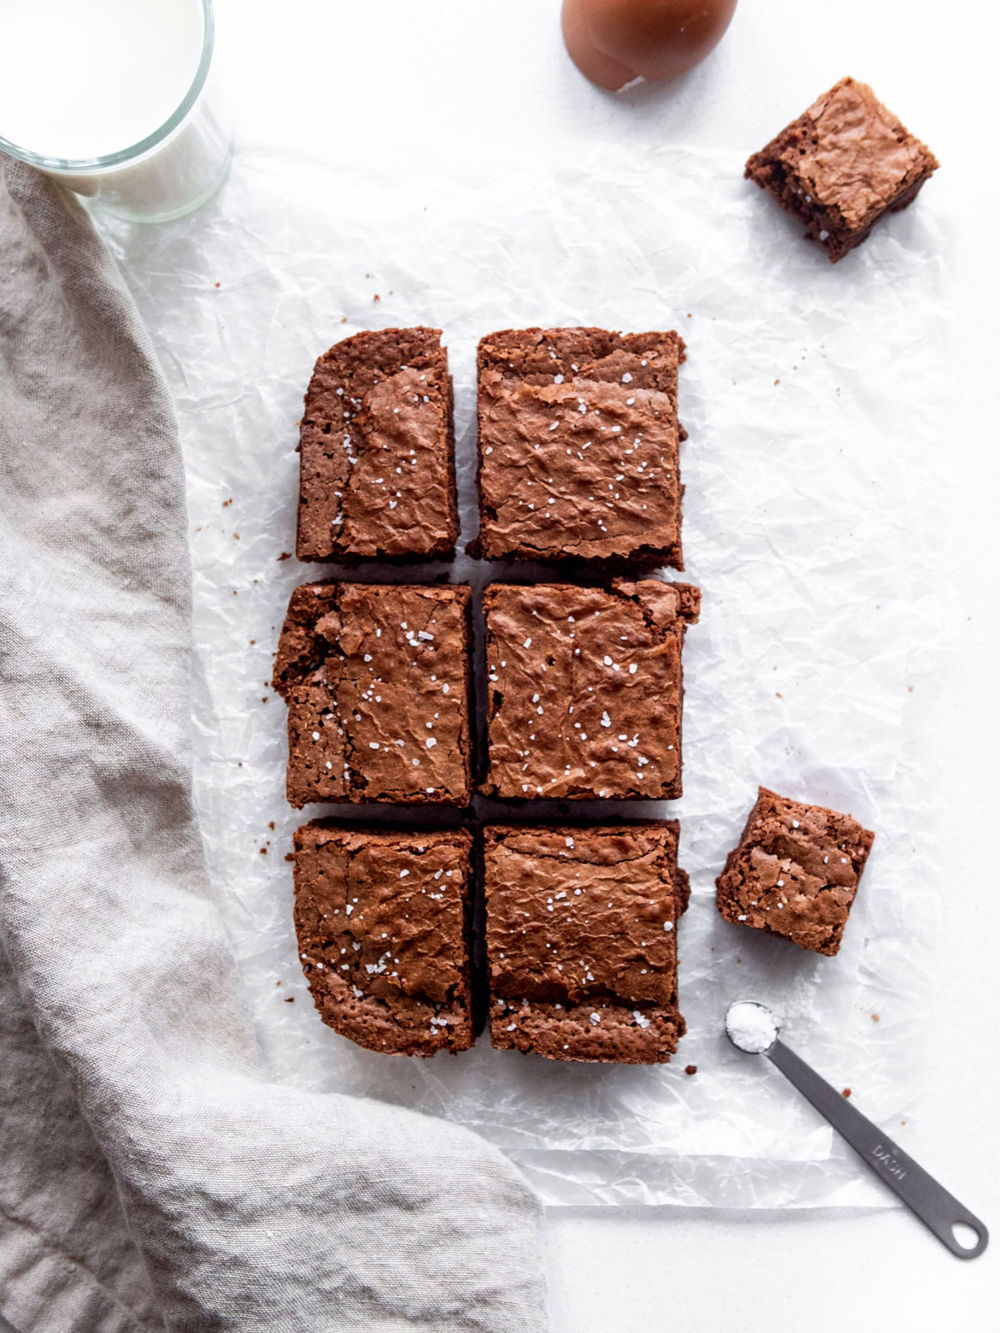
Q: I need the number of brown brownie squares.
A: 8